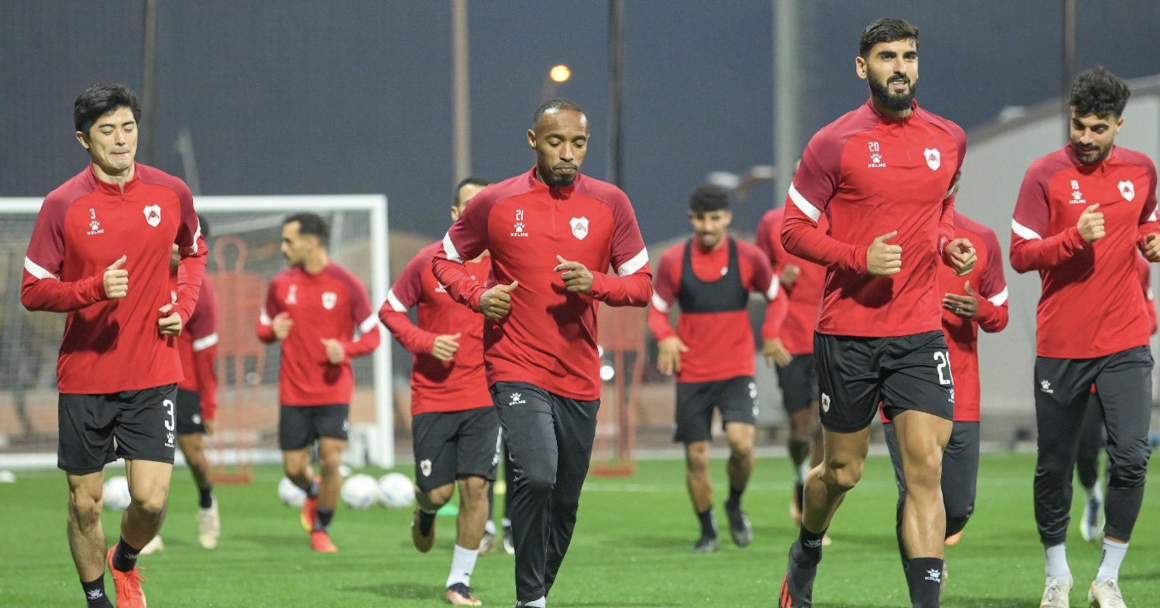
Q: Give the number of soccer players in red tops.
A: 11